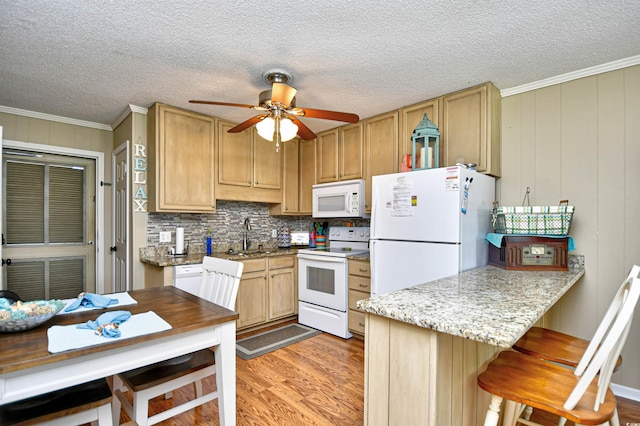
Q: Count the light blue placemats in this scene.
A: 2